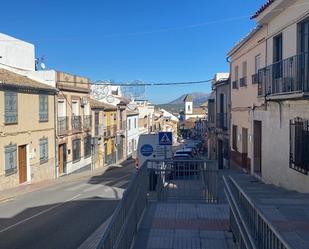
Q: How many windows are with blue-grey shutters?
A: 4